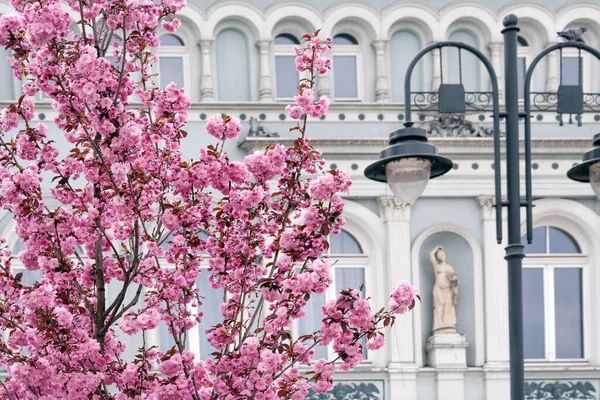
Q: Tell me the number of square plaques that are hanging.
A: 2